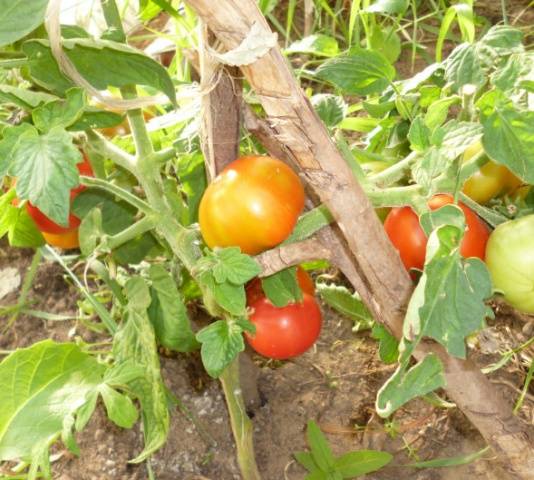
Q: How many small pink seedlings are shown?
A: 0